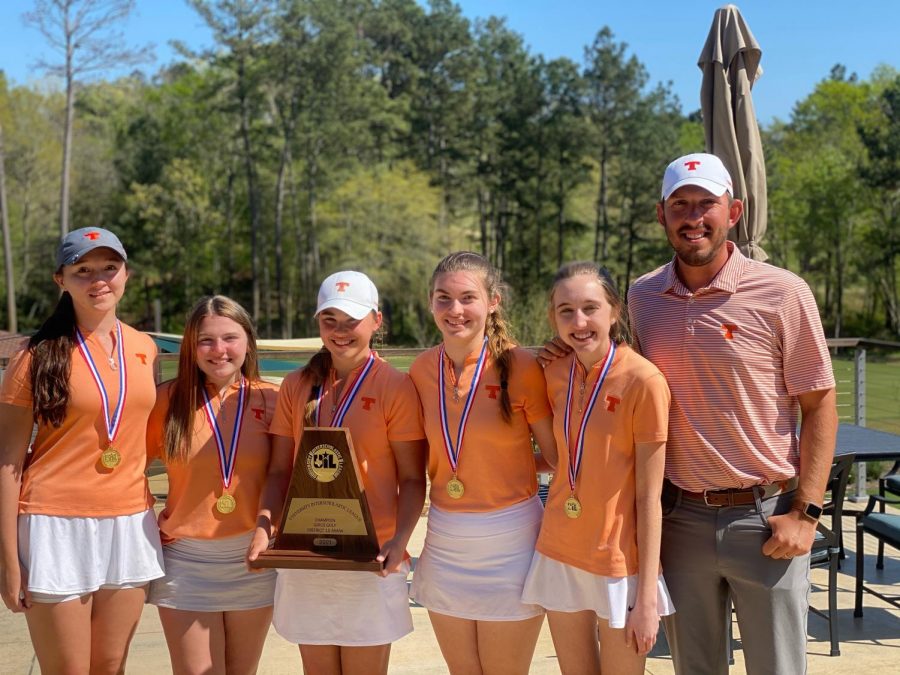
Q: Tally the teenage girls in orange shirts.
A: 5